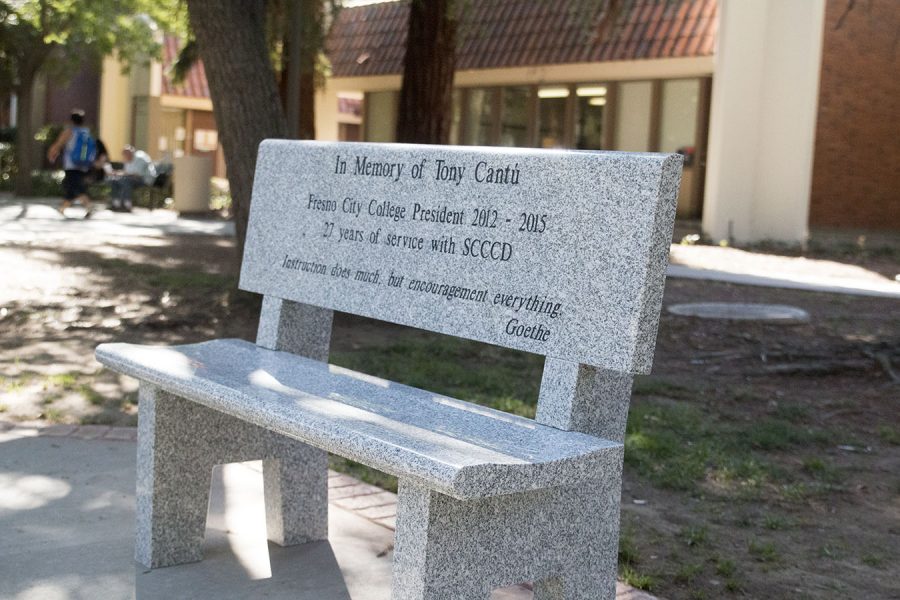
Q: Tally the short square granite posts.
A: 2